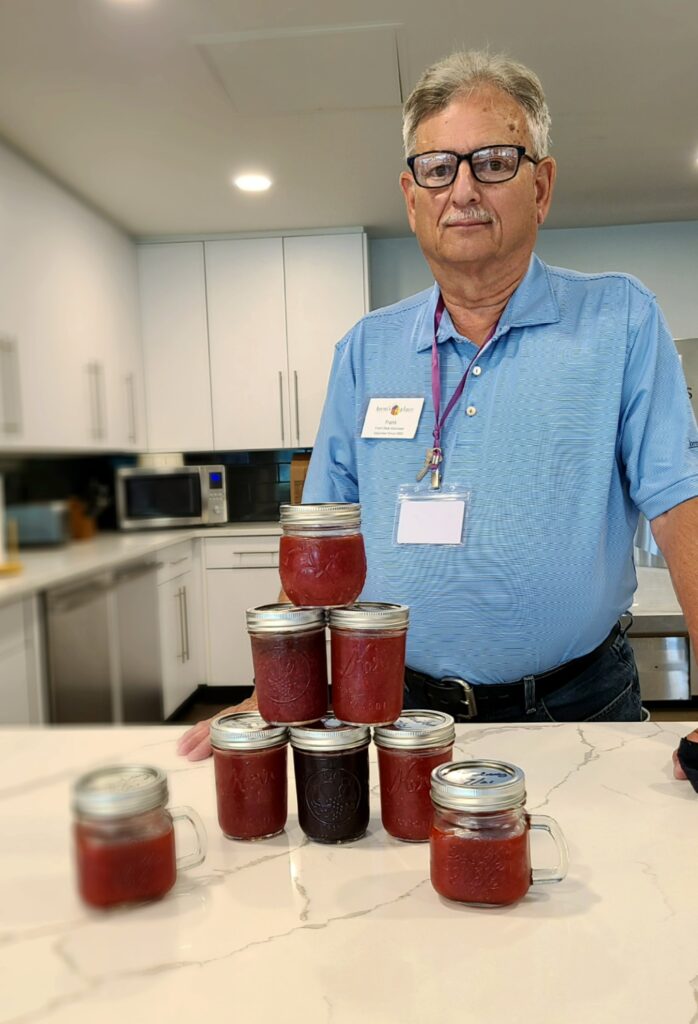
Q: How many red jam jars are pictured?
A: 7